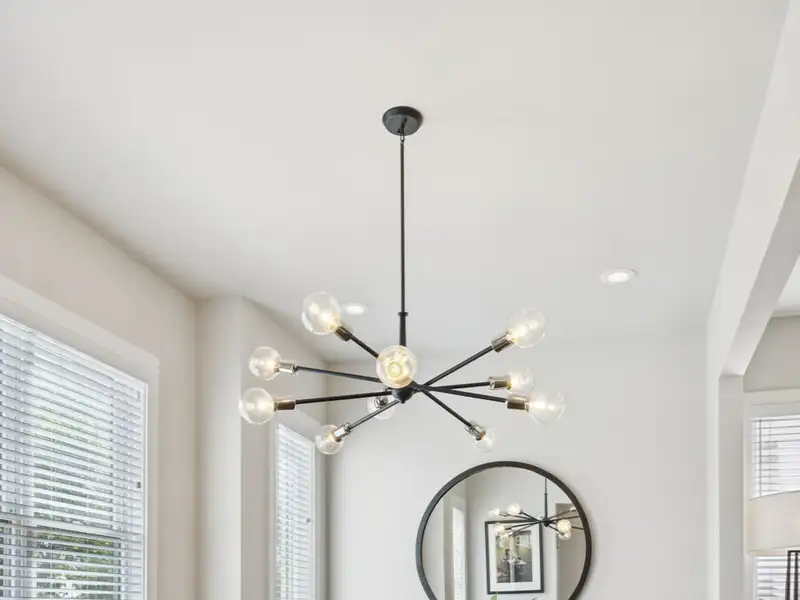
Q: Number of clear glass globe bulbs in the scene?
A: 10